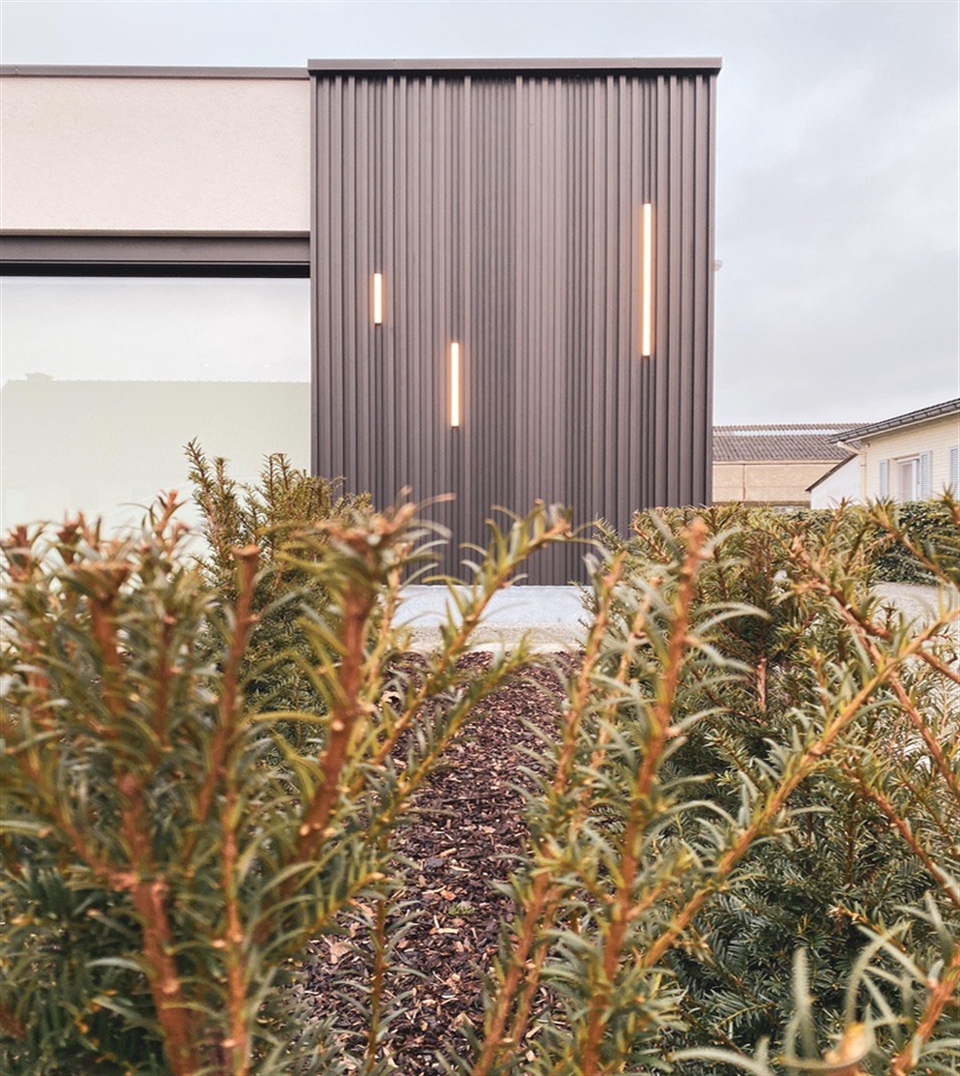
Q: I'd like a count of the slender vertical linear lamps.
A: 3